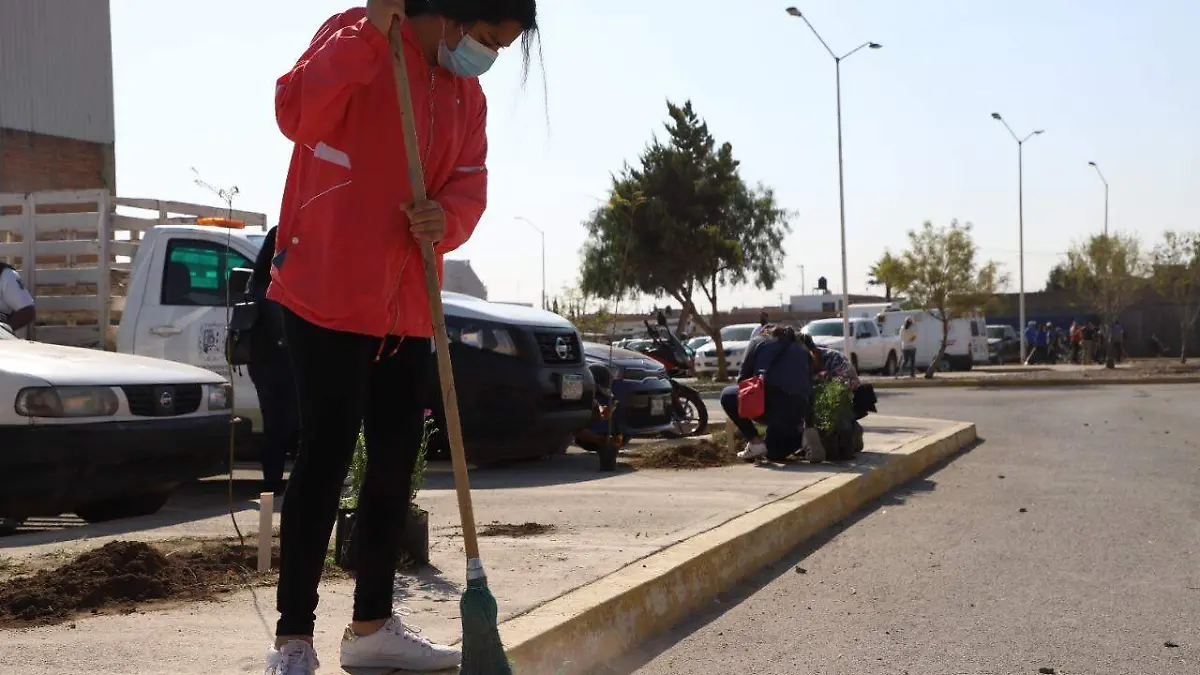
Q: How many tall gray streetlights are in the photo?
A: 4